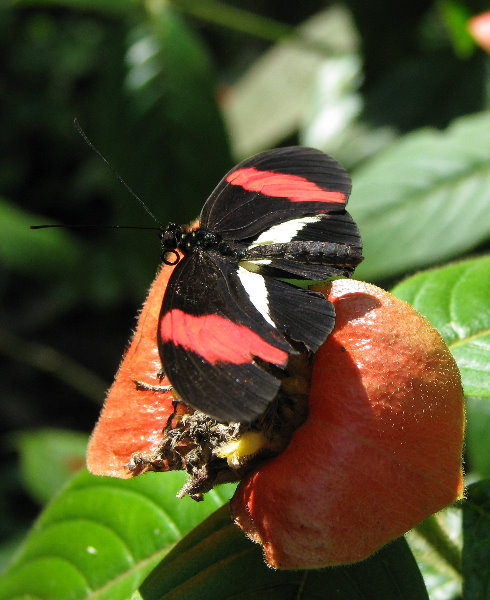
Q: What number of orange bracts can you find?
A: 2